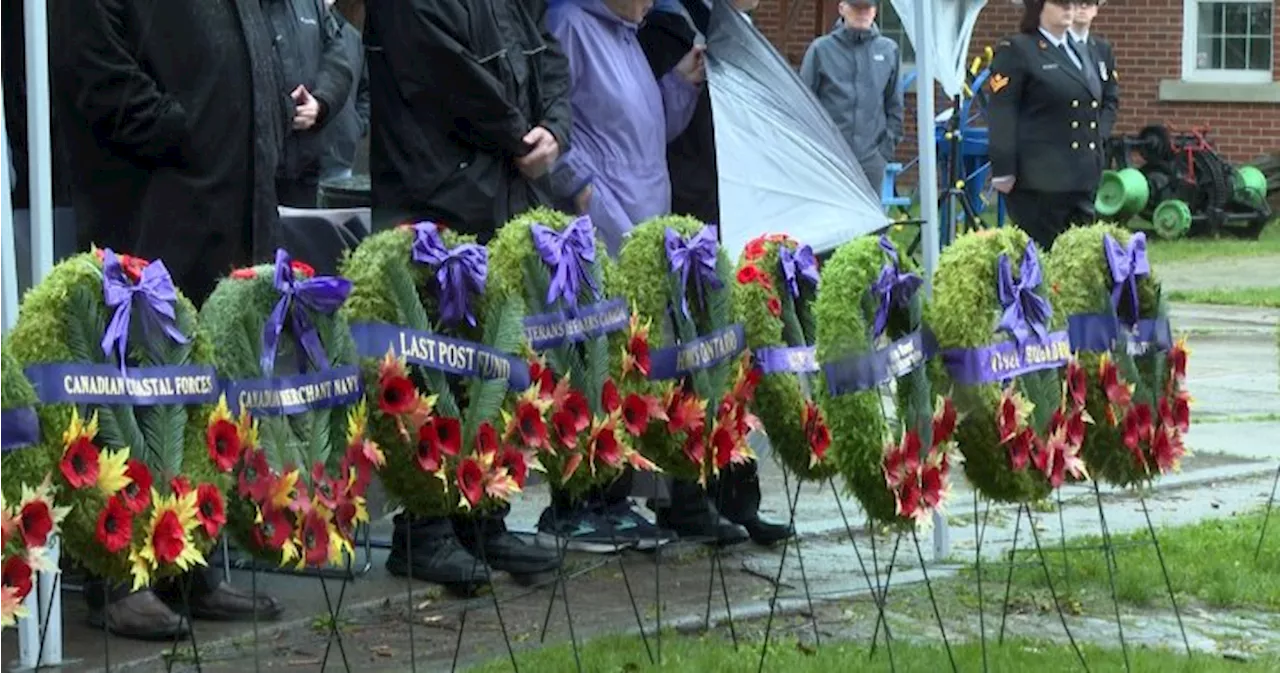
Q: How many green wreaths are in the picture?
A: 10